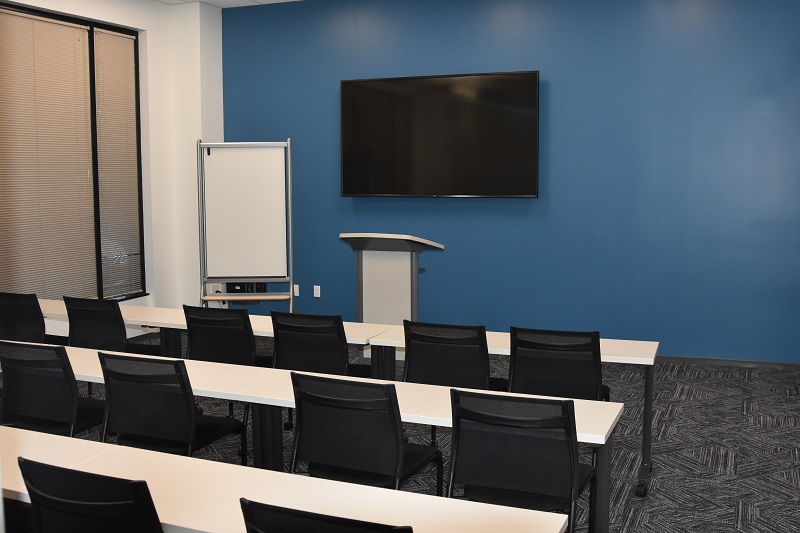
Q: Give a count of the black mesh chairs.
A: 12